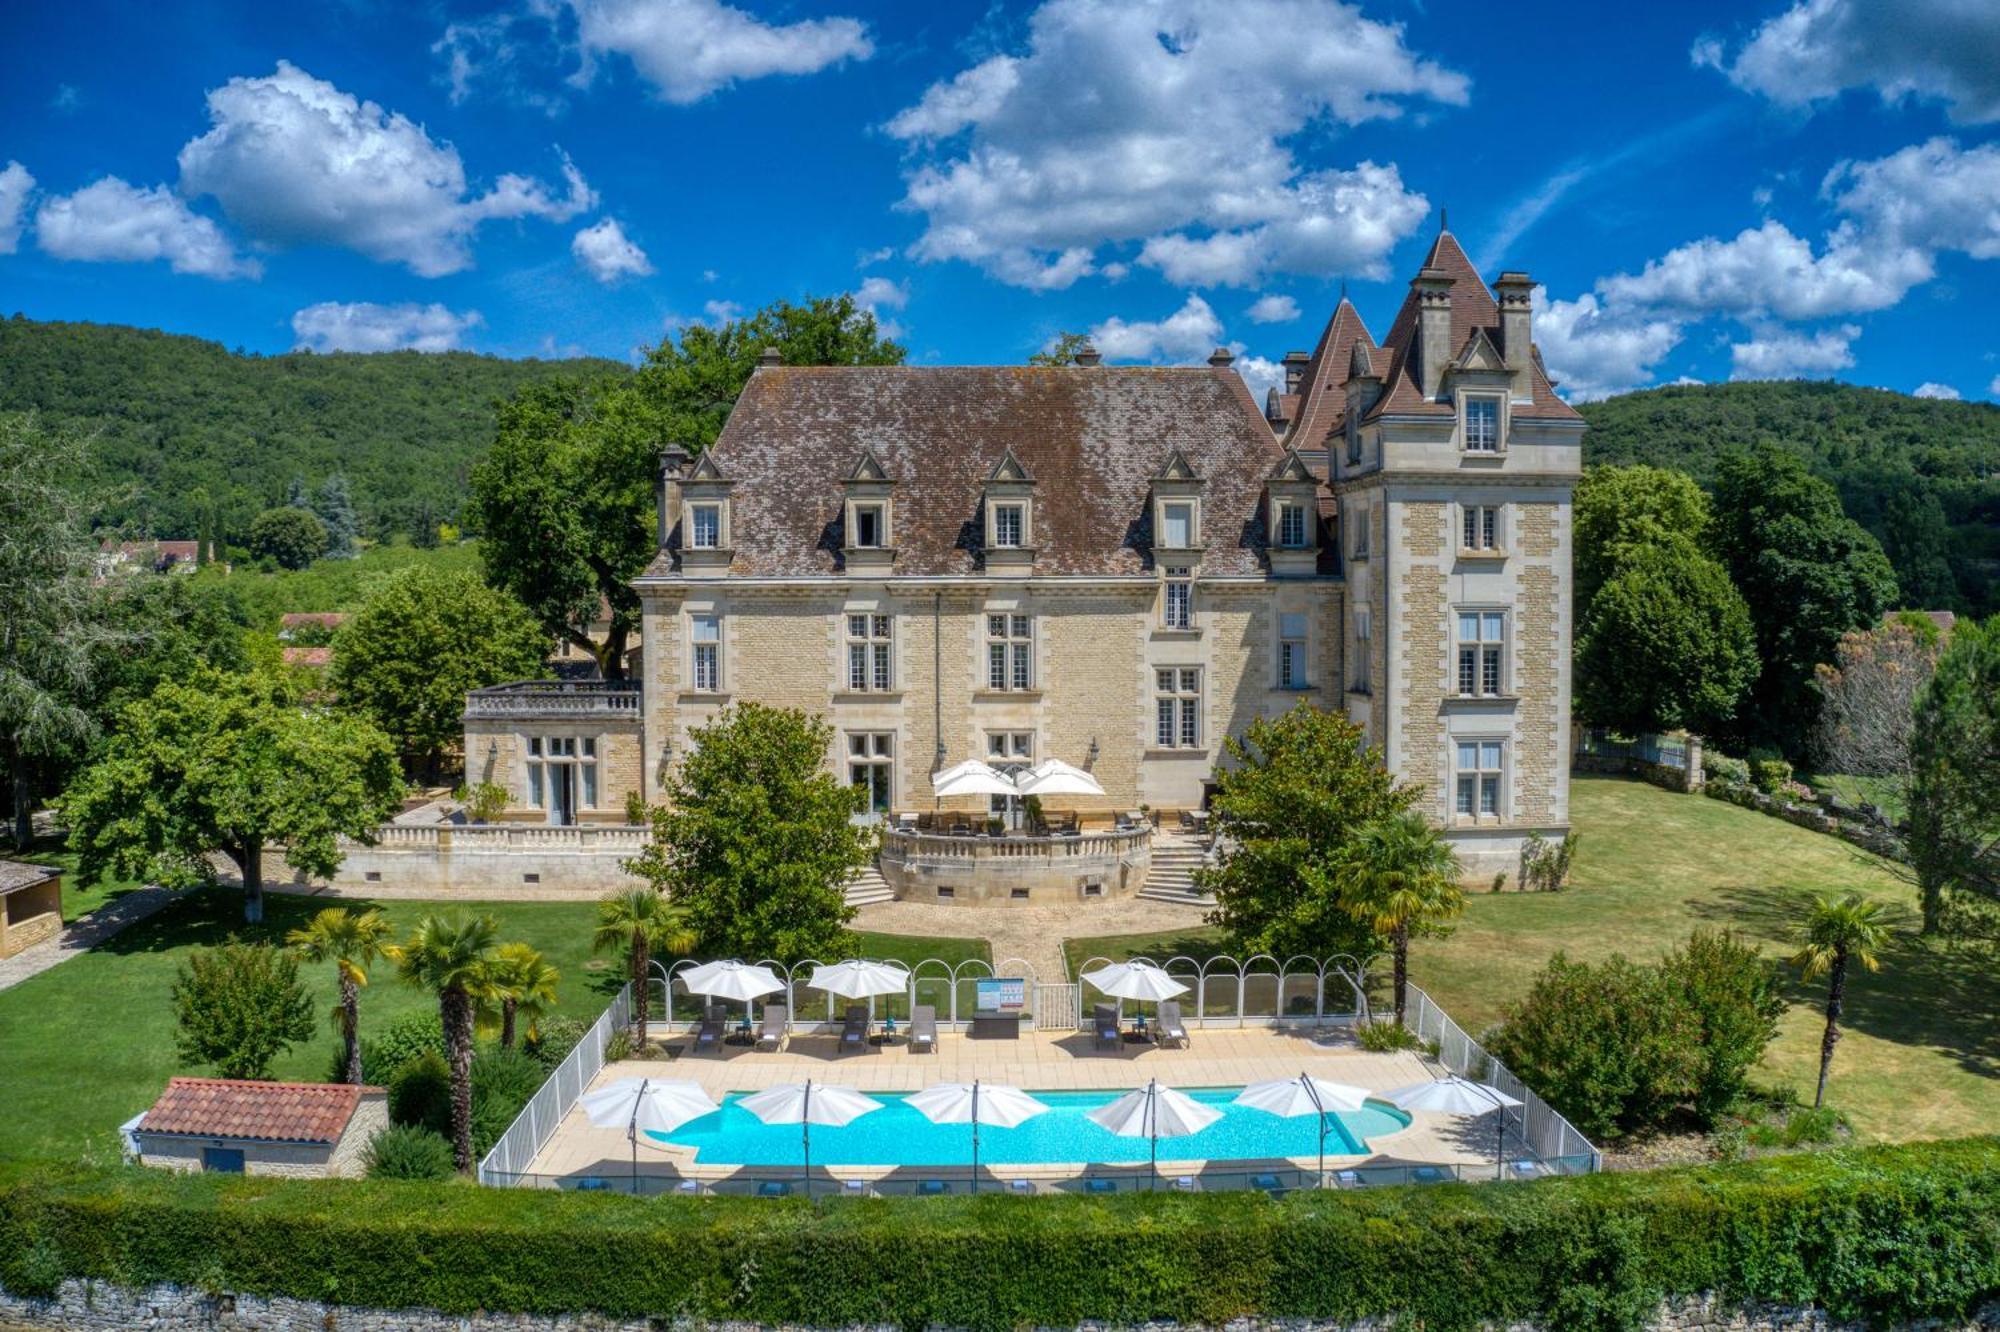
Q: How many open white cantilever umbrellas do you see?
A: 11